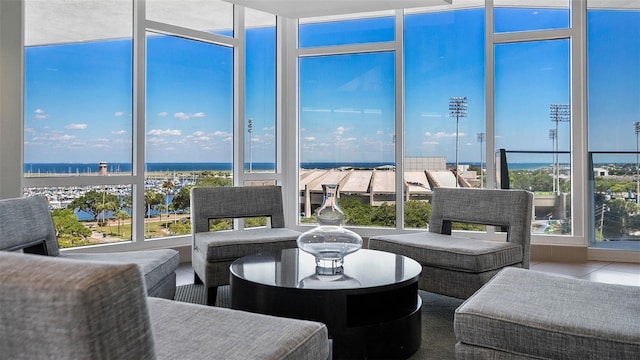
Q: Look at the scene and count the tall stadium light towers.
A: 6